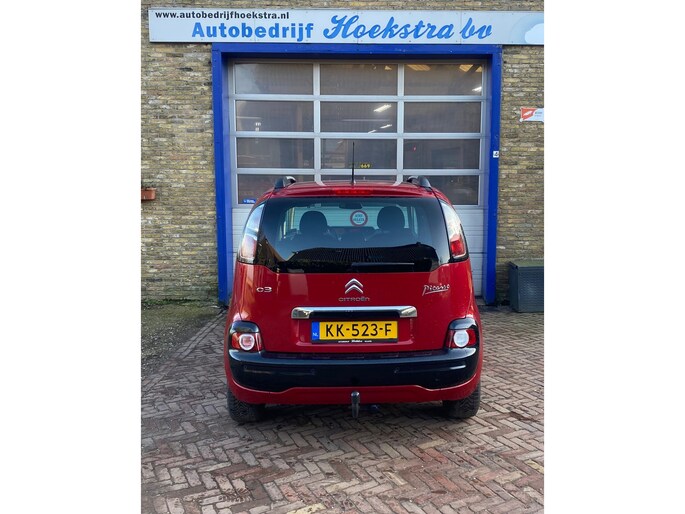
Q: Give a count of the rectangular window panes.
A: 12